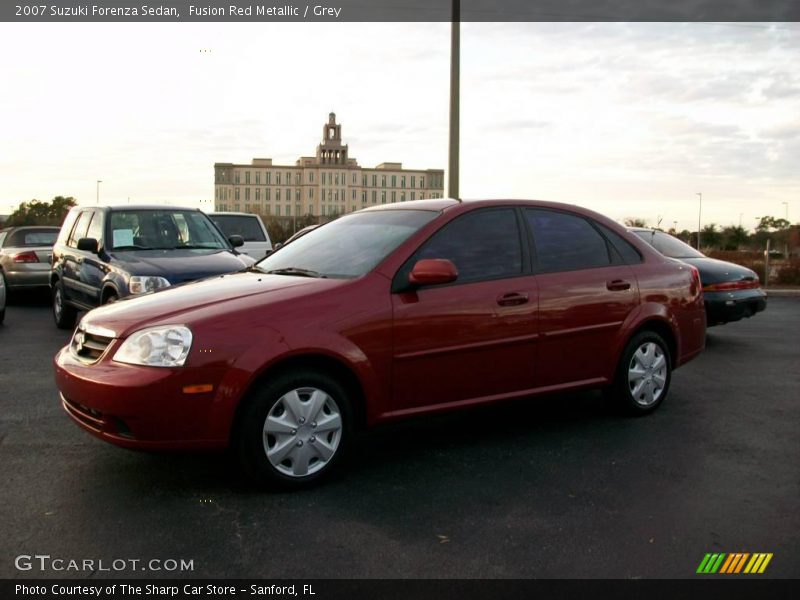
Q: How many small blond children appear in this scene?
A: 0